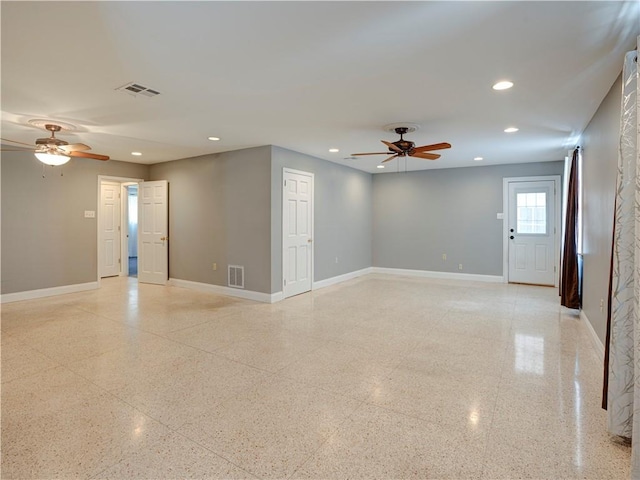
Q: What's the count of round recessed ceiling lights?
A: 7